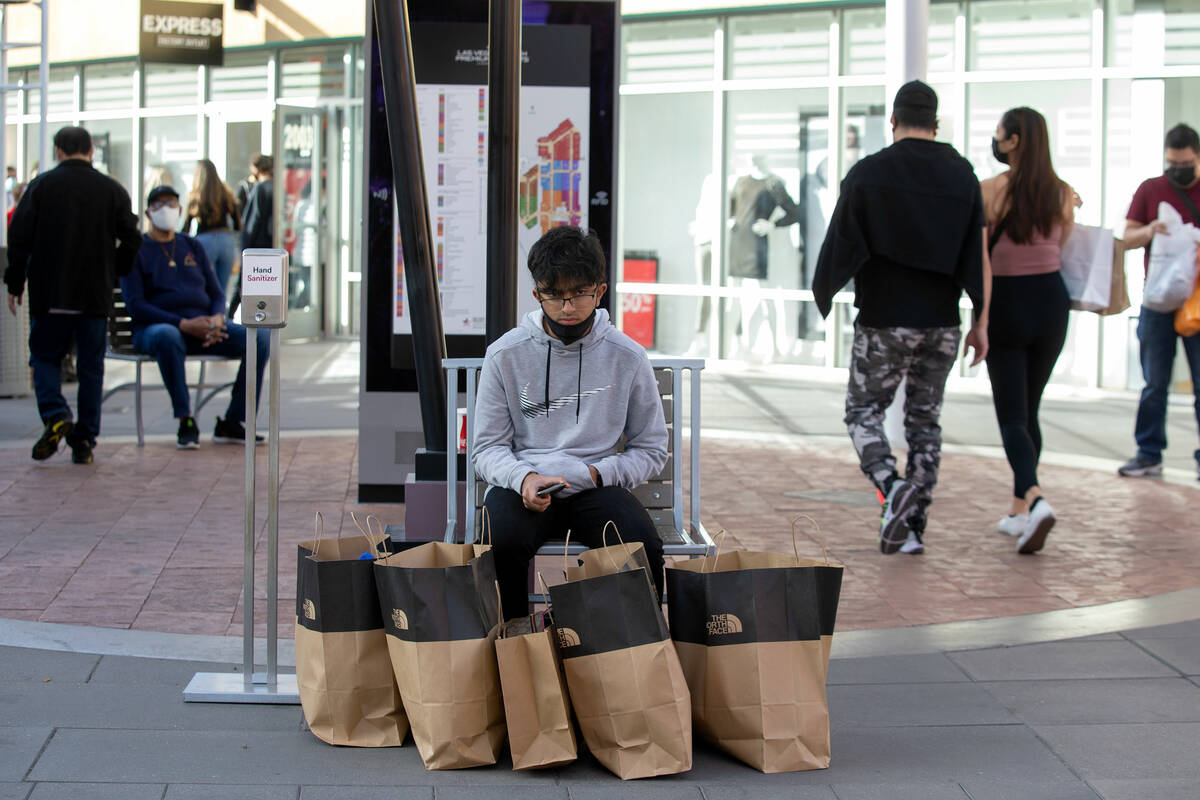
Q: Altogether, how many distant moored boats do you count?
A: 0